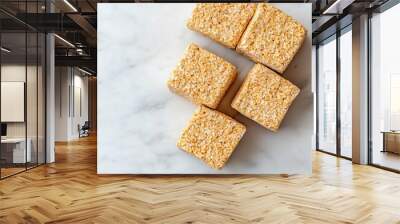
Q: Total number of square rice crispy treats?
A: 5